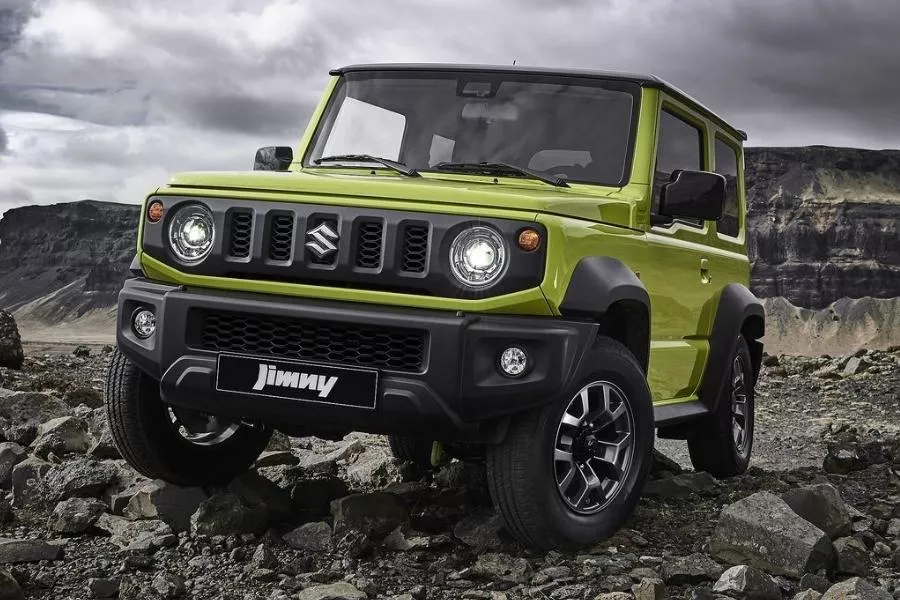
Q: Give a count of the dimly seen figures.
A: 0